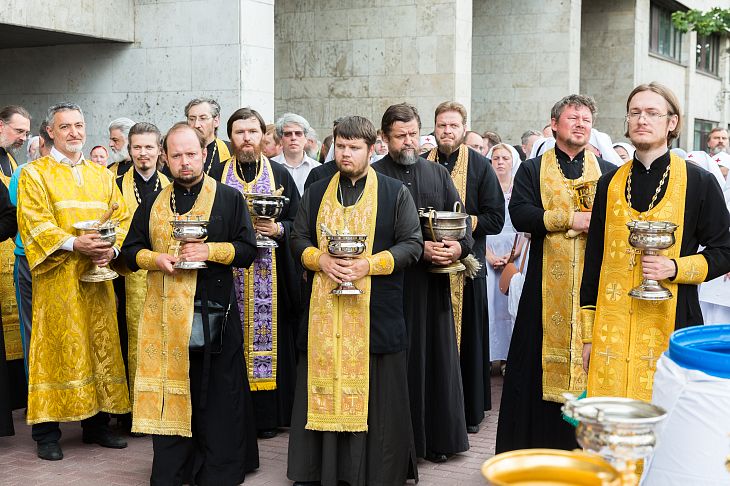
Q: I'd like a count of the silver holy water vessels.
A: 7